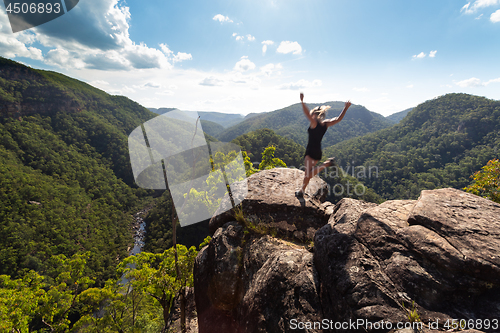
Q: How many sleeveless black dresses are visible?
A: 1